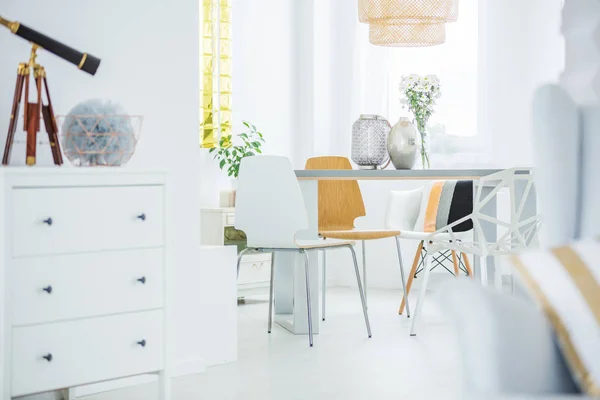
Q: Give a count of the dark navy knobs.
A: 6